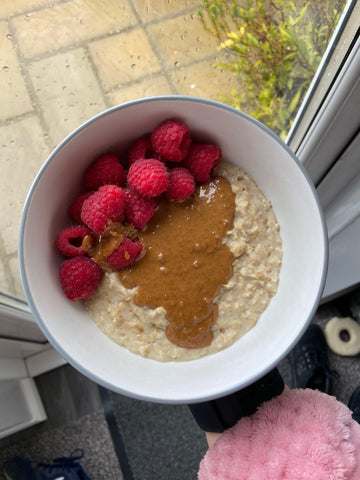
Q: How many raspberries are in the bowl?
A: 12